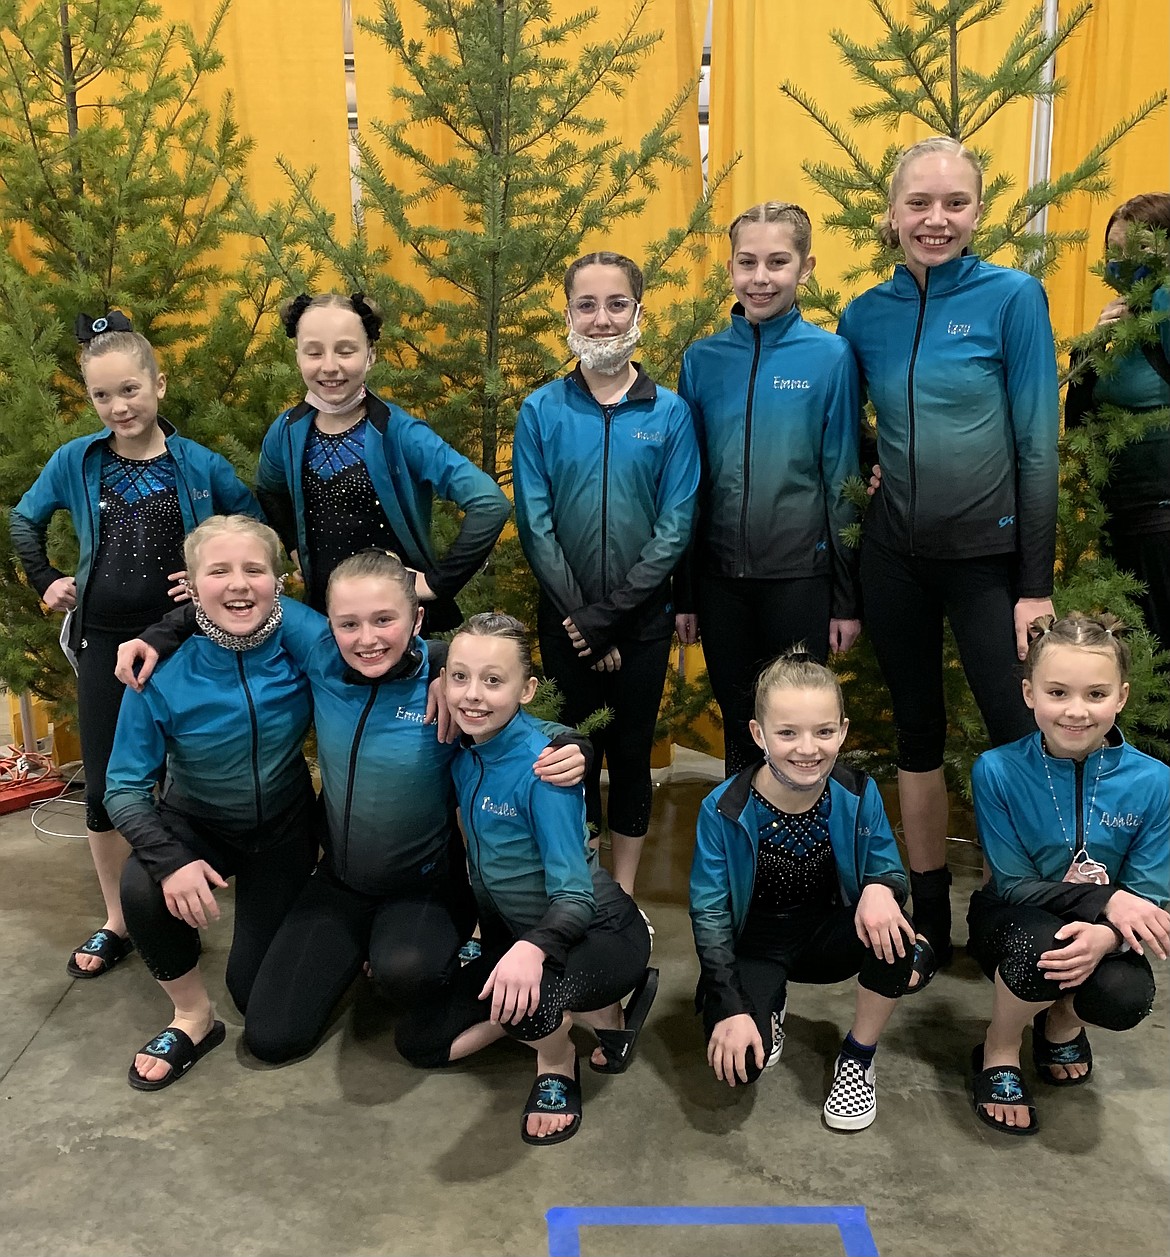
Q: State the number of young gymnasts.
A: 10